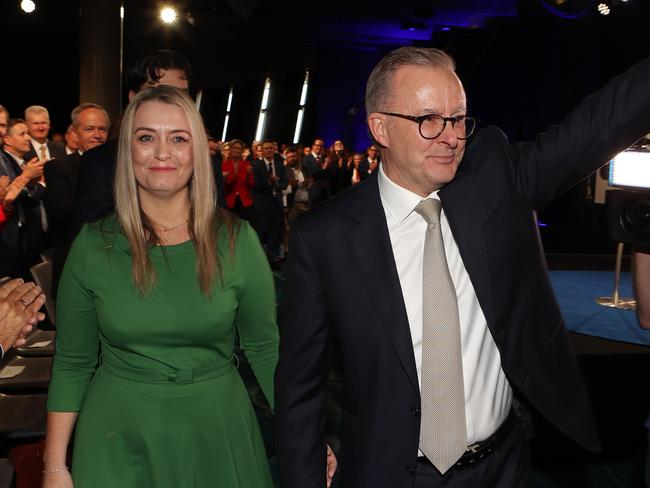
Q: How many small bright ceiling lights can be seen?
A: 3